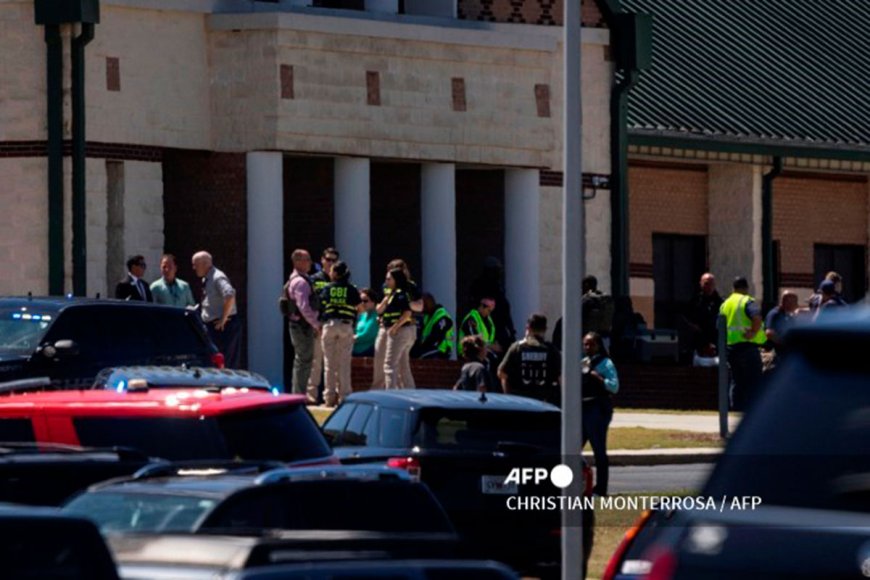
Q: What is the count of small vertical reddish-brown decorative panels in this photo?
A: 5